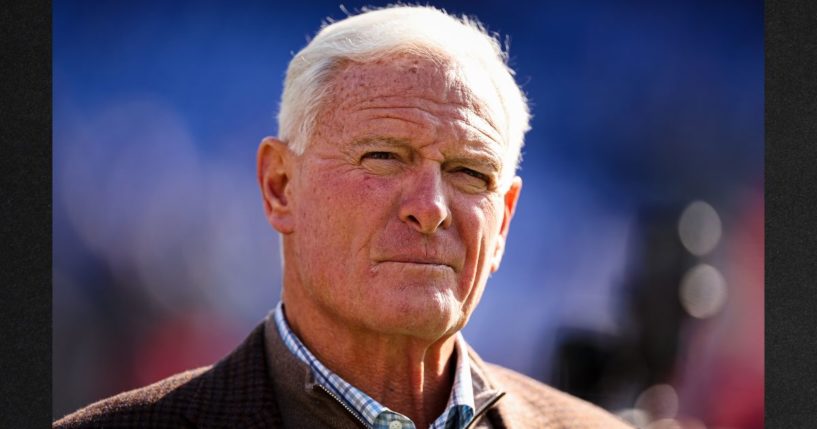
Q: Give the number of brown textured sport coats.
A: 1